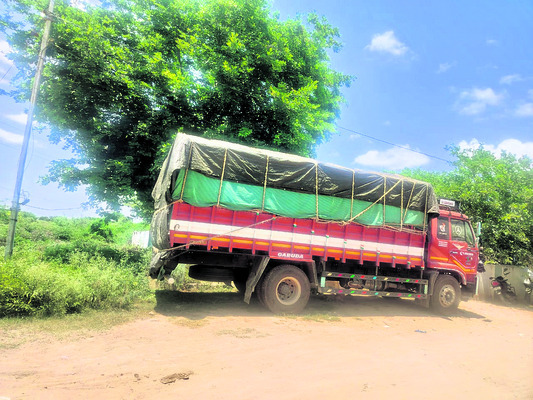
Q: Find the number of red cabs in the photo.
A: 1